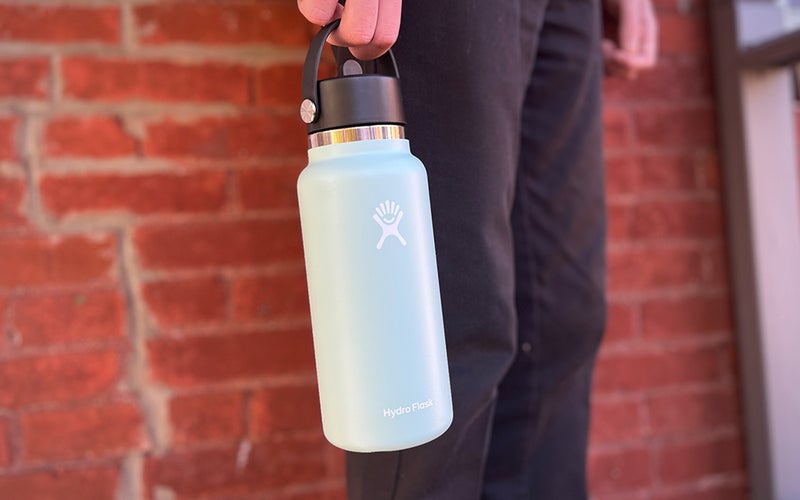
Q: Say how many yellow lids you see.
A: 0